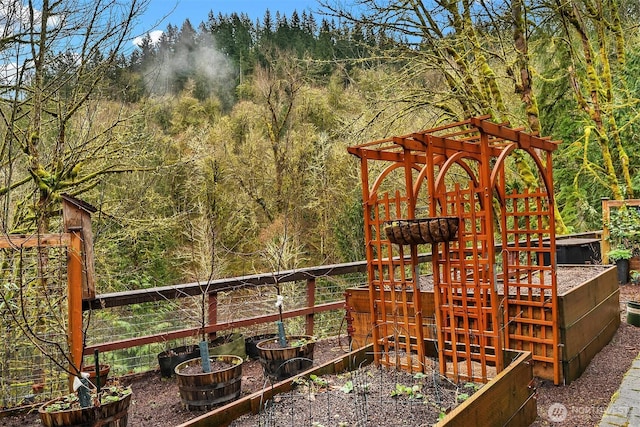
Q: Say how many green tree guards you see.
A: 3